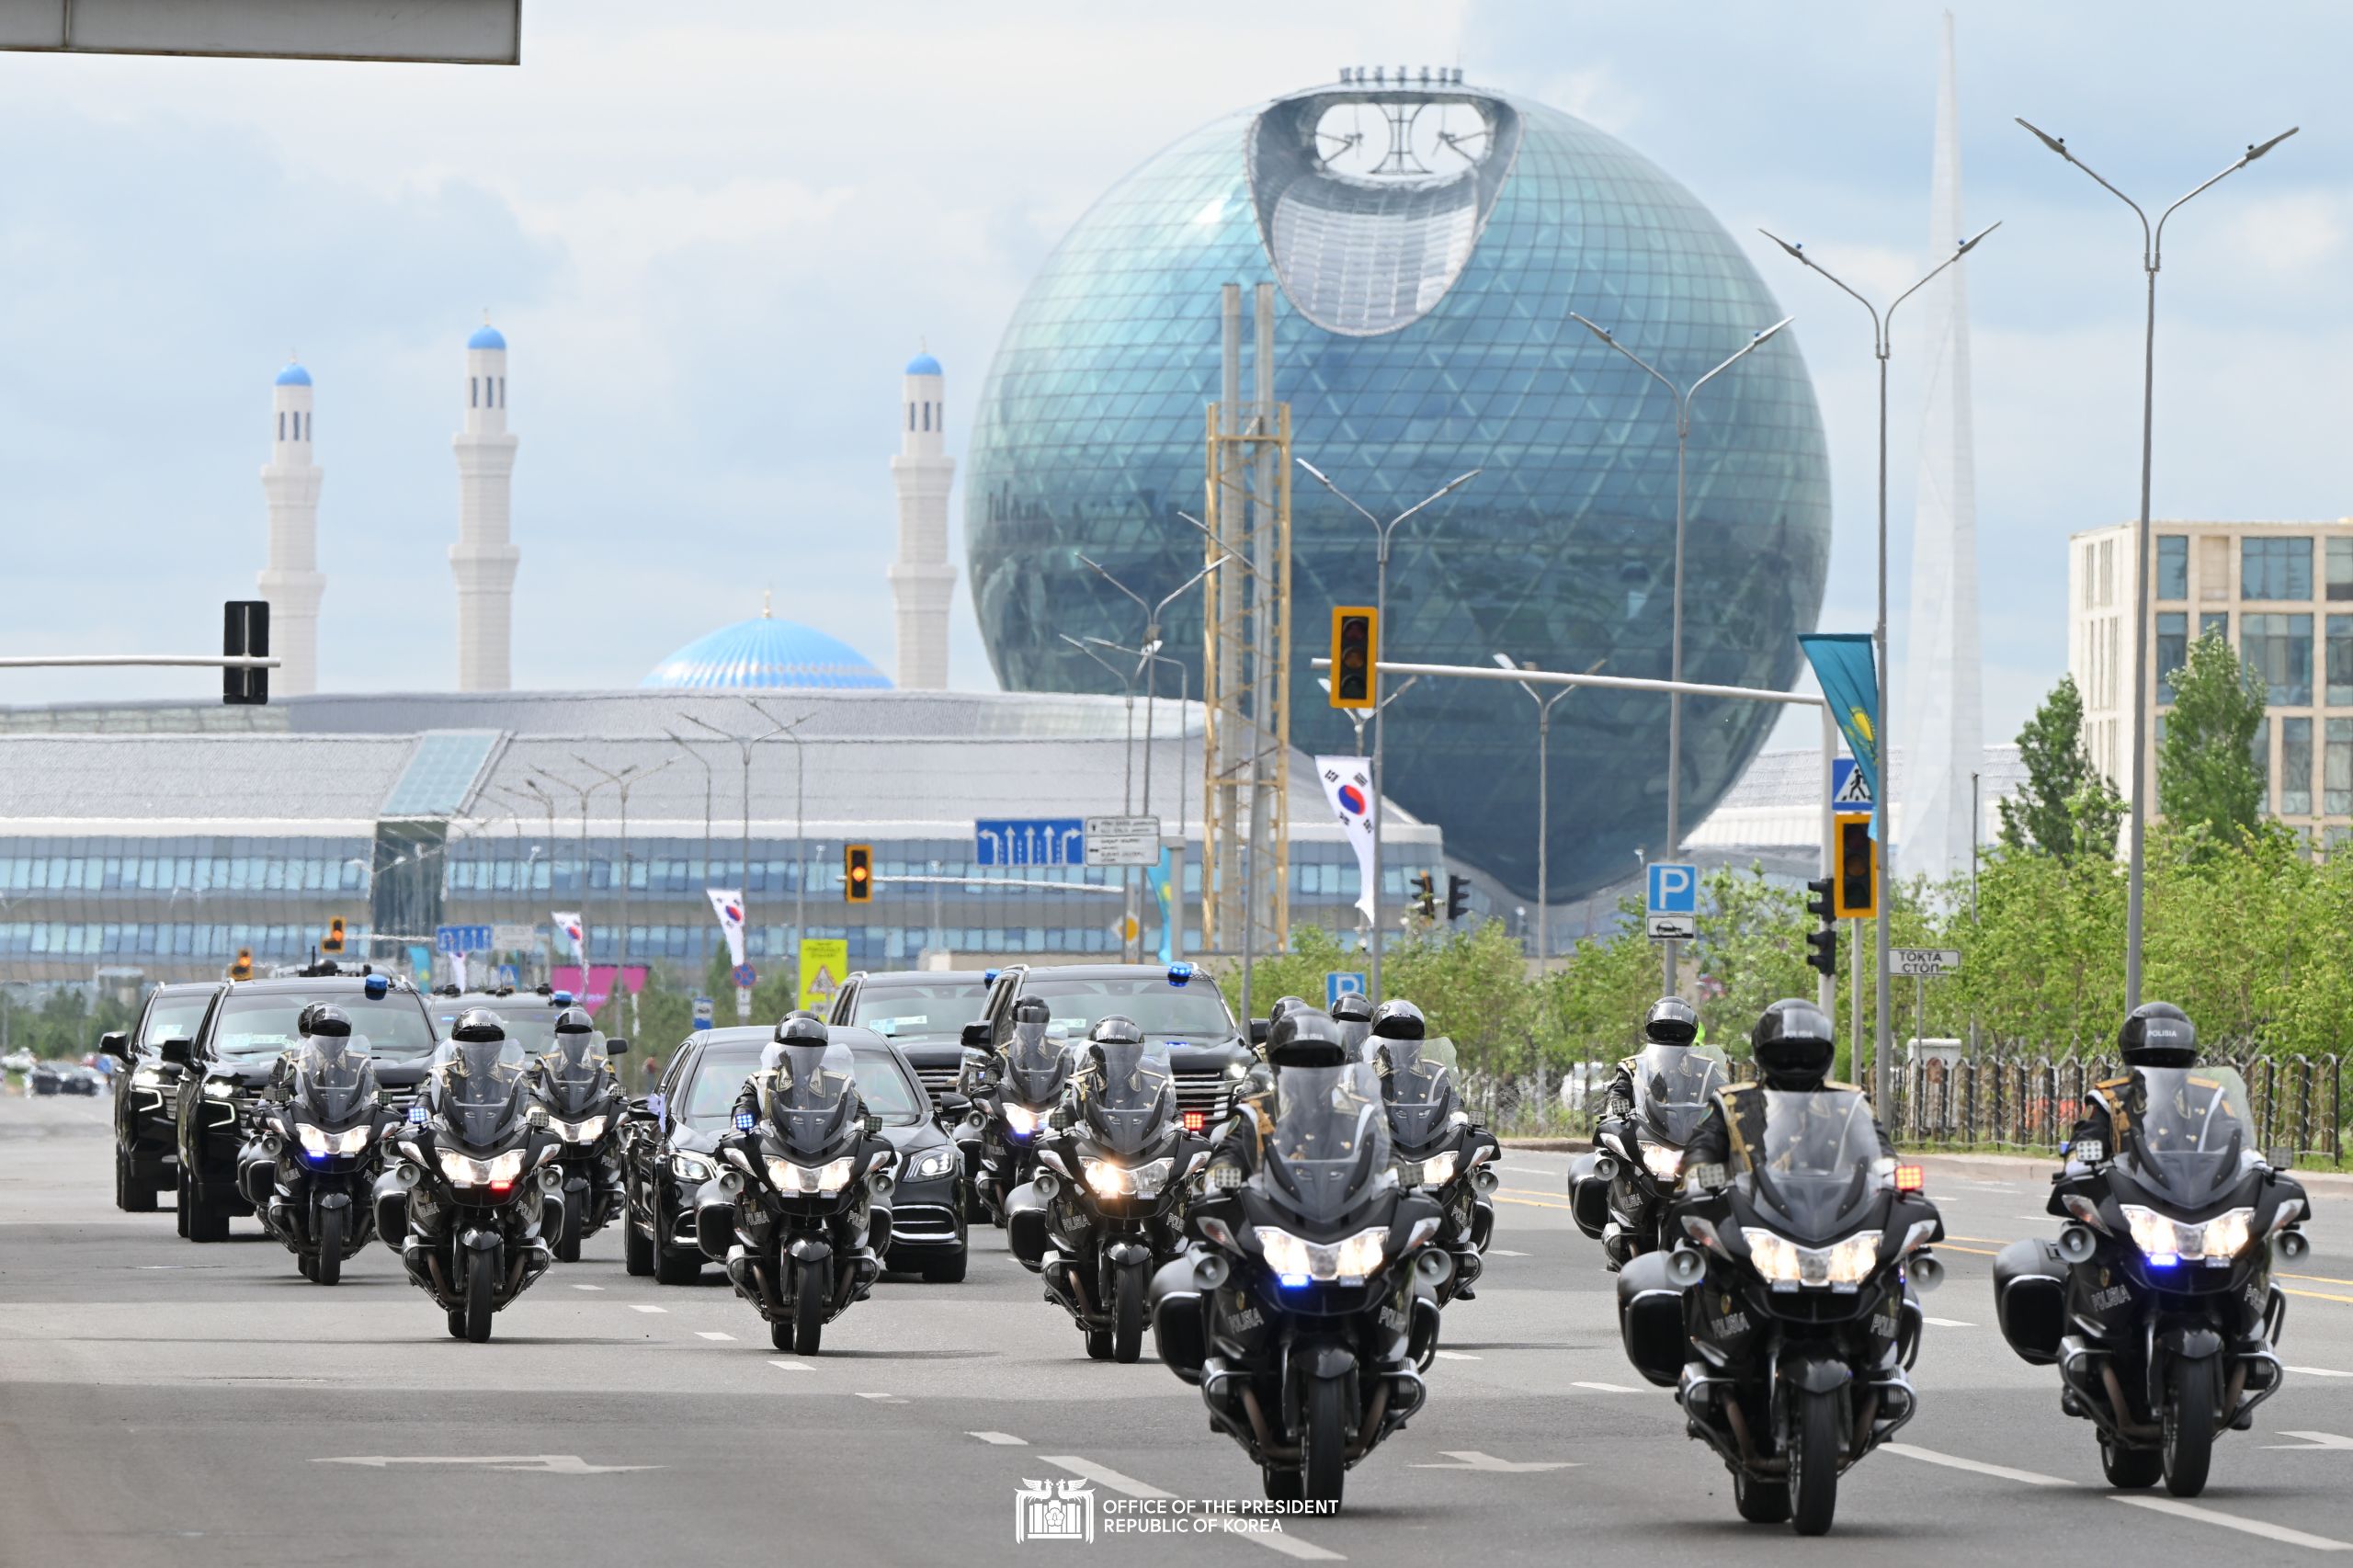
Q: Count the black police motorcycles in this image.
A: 14